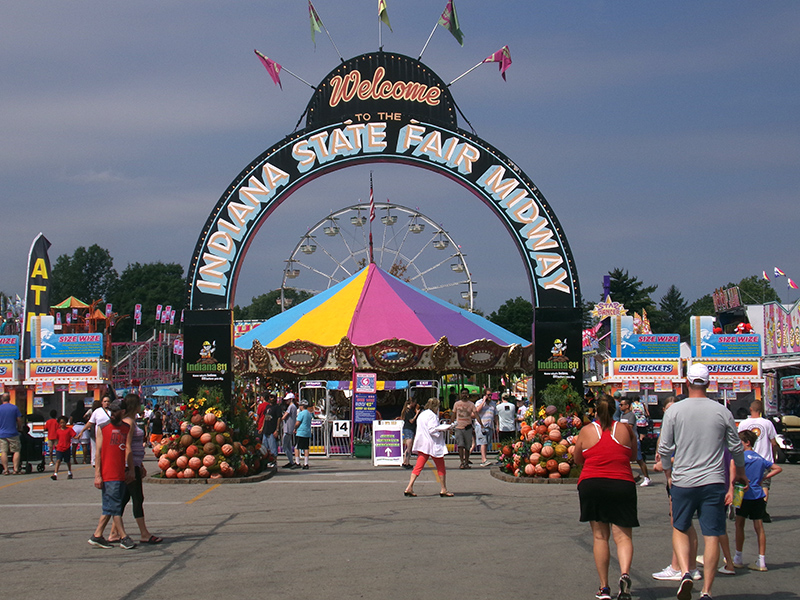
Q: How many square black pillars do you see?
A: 2